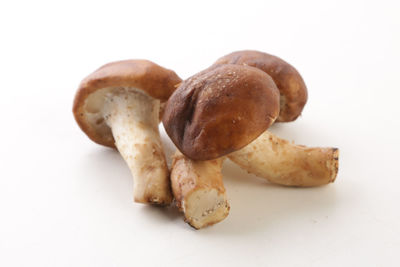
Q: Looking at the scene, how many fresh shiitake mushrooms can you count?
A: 3